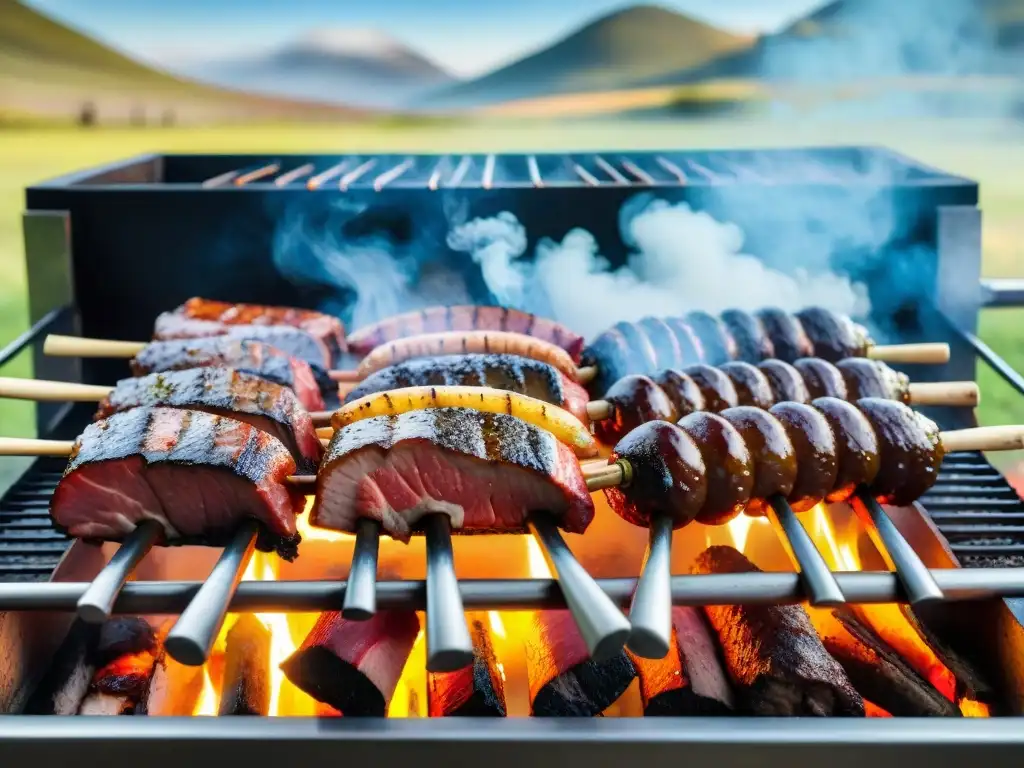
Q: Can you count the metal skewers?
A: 8